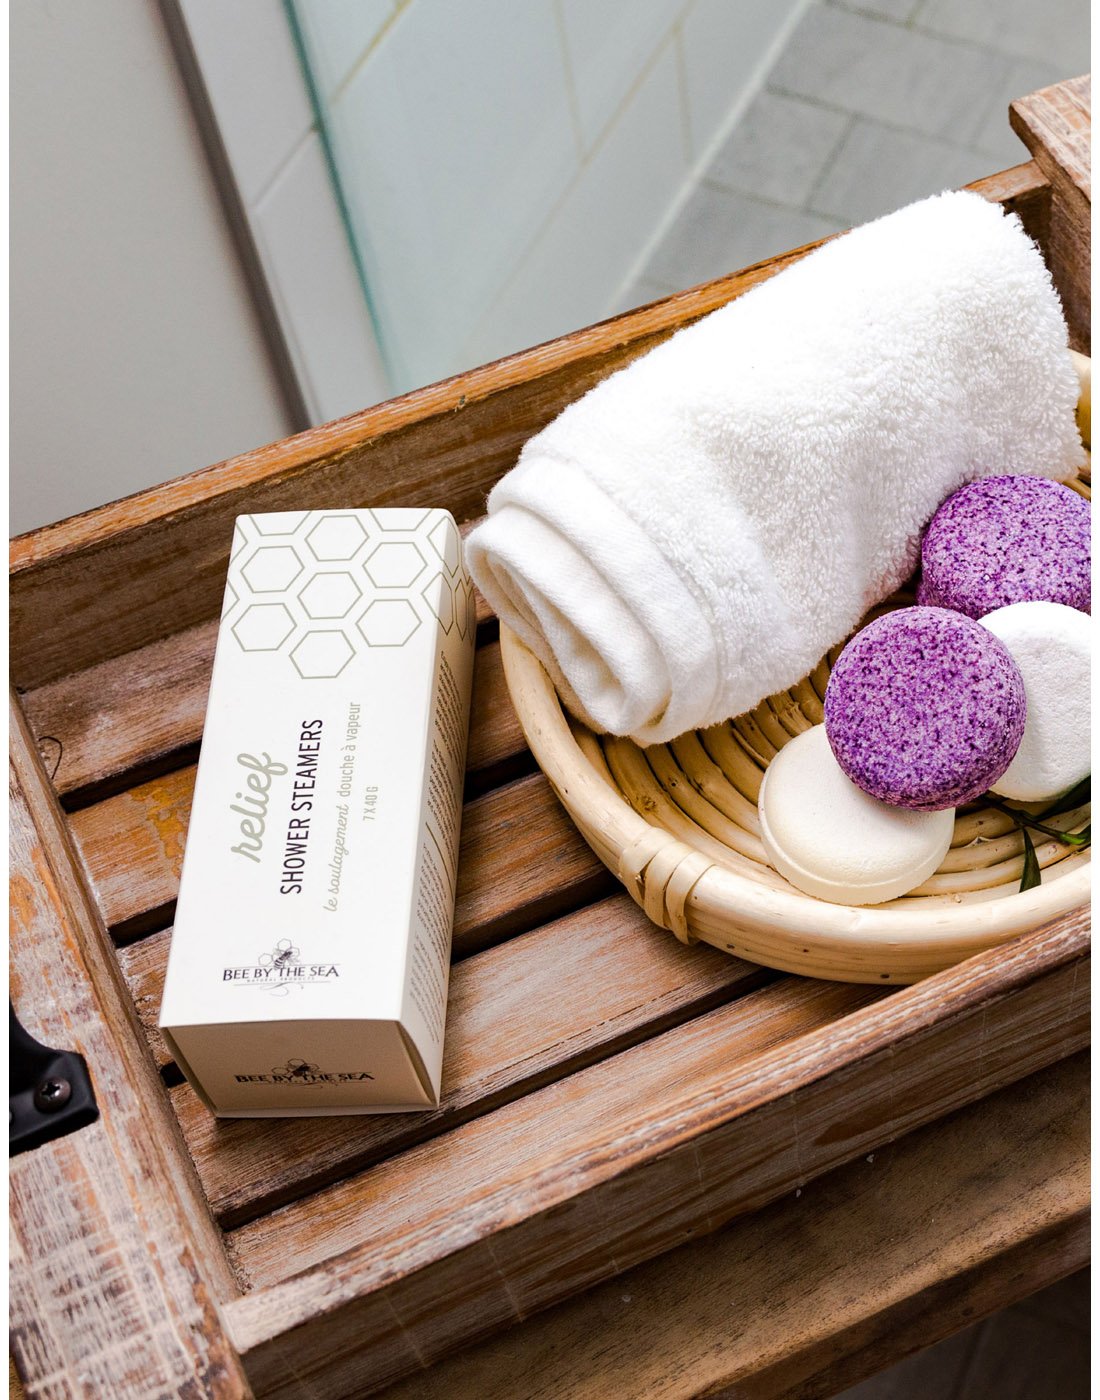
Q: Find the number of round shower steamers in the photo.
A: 4